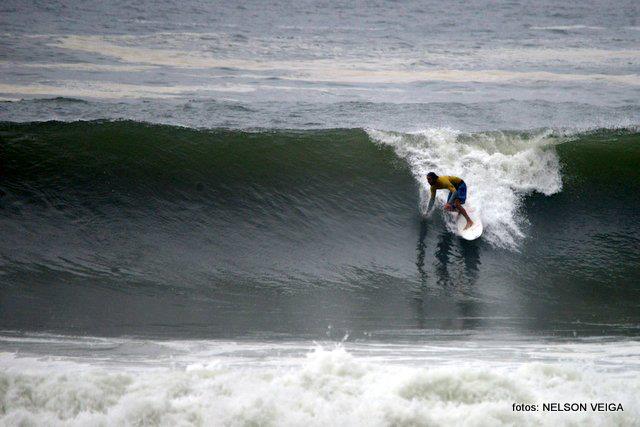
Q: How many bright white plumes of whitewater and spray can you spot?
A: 2